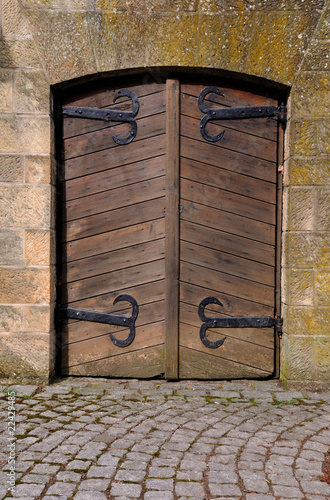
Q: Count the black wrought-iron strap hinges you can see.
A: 4